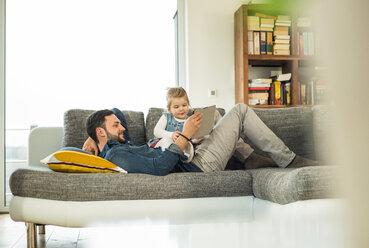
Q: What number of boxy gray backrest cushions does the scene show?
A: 3